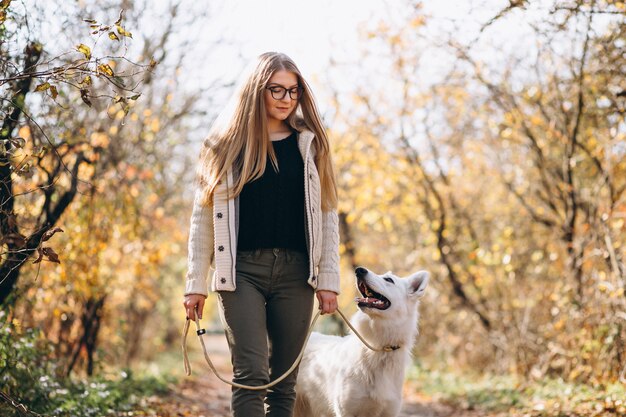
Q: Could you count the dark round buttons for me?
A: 3